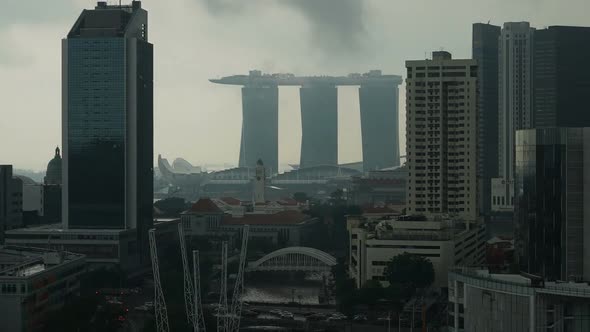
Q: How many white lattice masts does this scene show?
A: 5